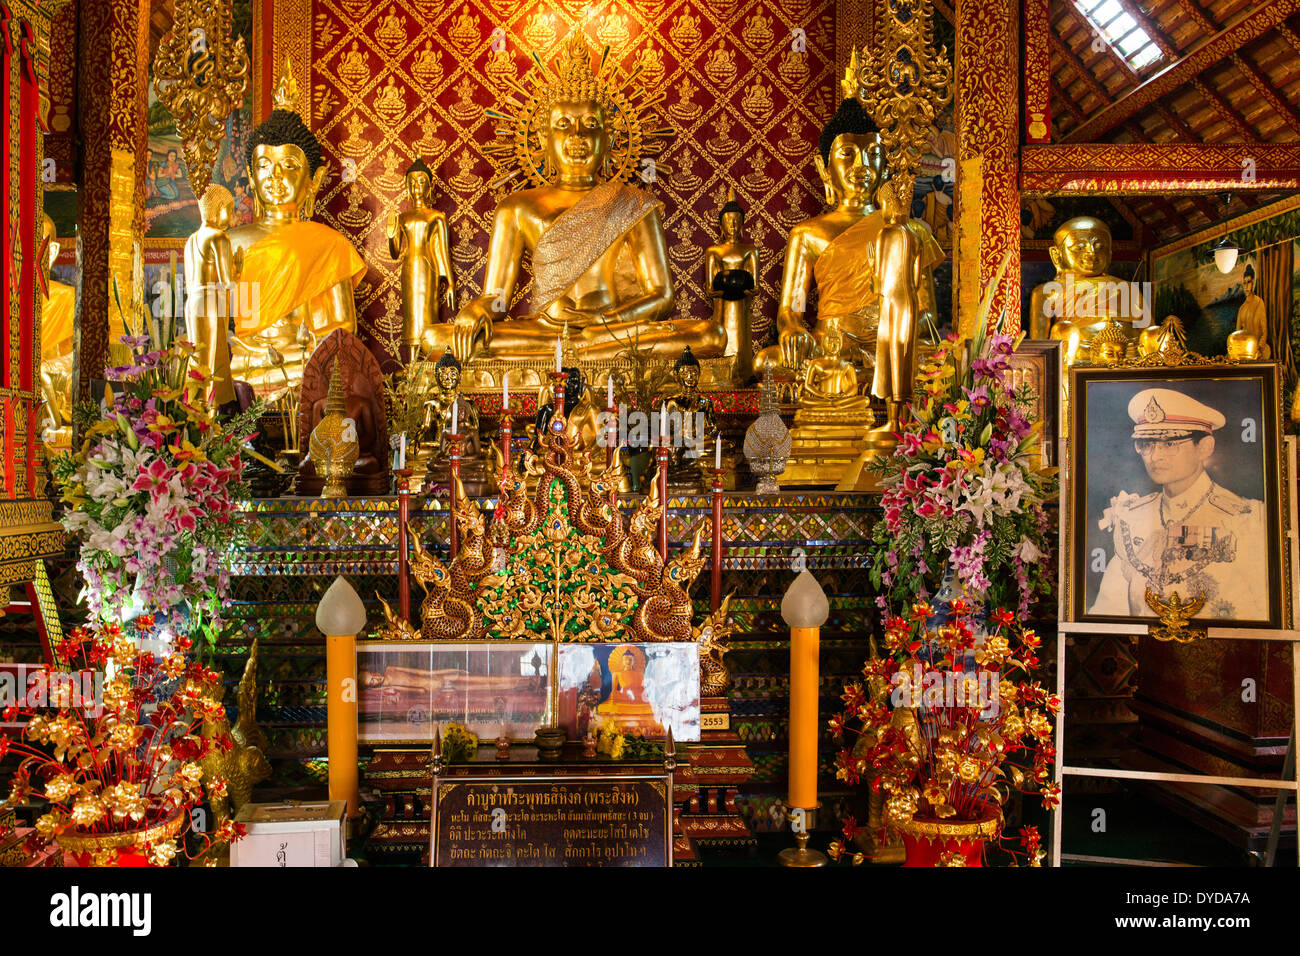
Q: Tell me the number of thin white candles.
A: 7